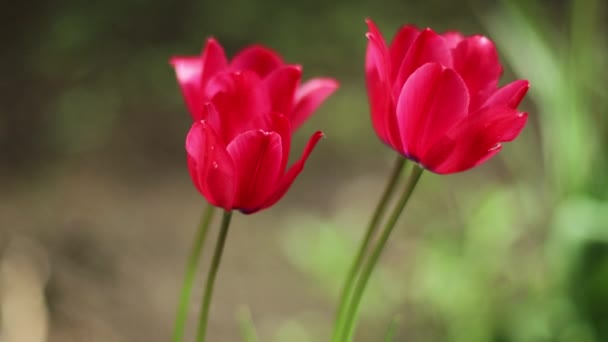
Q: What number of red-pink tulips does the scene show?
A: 4